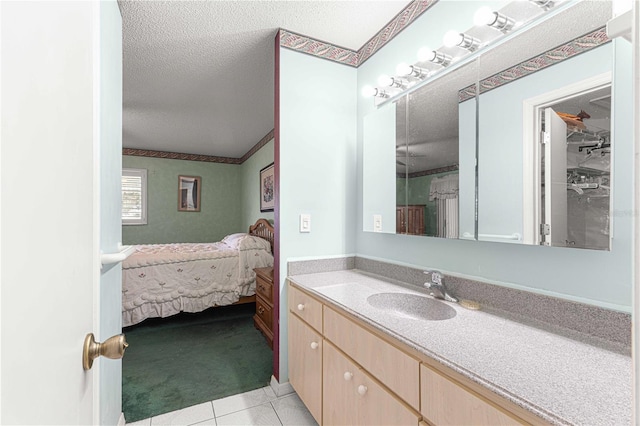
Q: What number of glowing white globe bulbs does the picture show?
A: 6